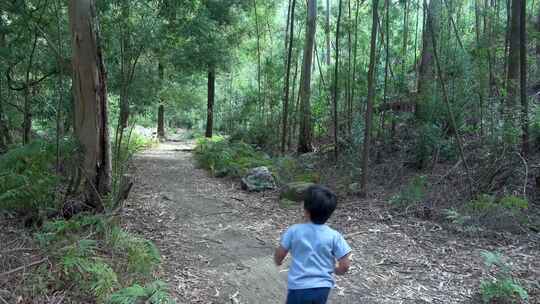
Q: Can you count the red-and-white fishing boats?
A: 0